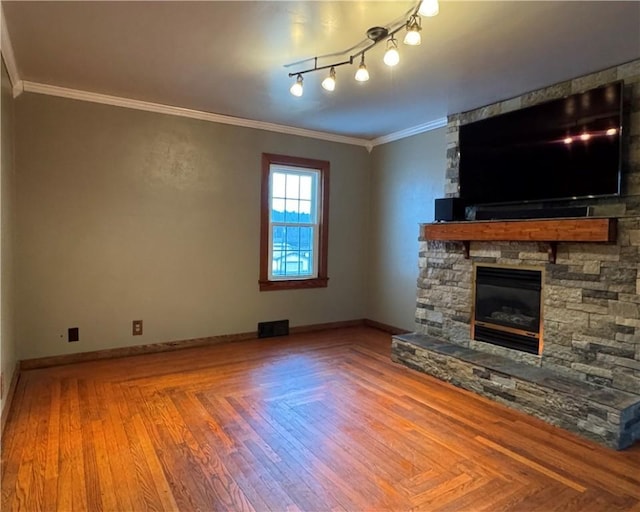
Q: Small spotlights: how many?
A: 6